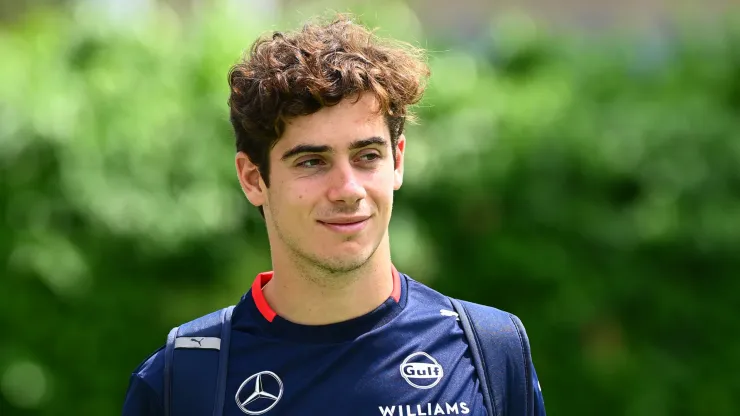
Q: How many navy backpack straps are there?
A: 2